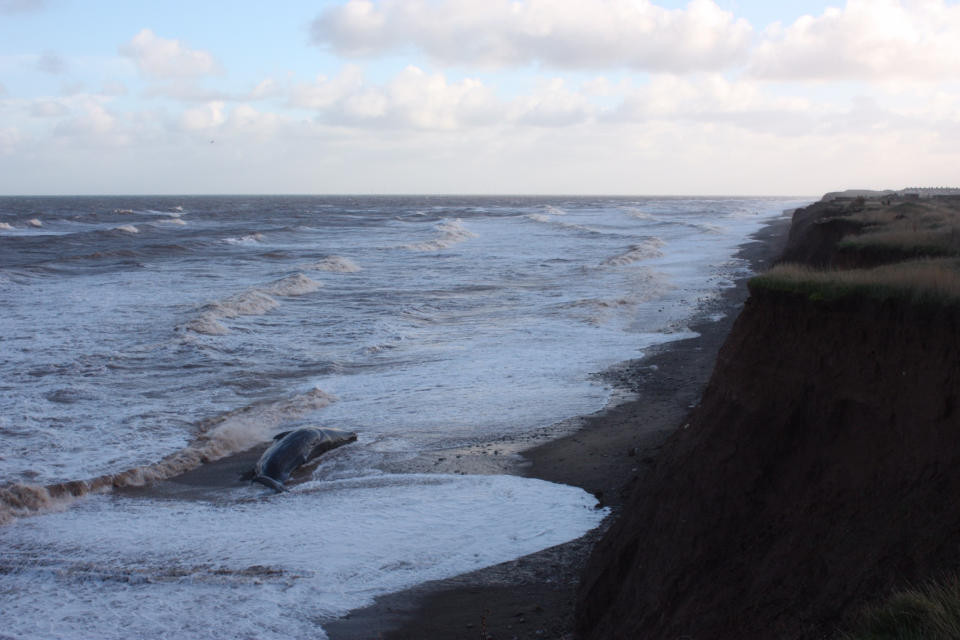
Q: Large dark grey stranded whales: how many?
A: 1